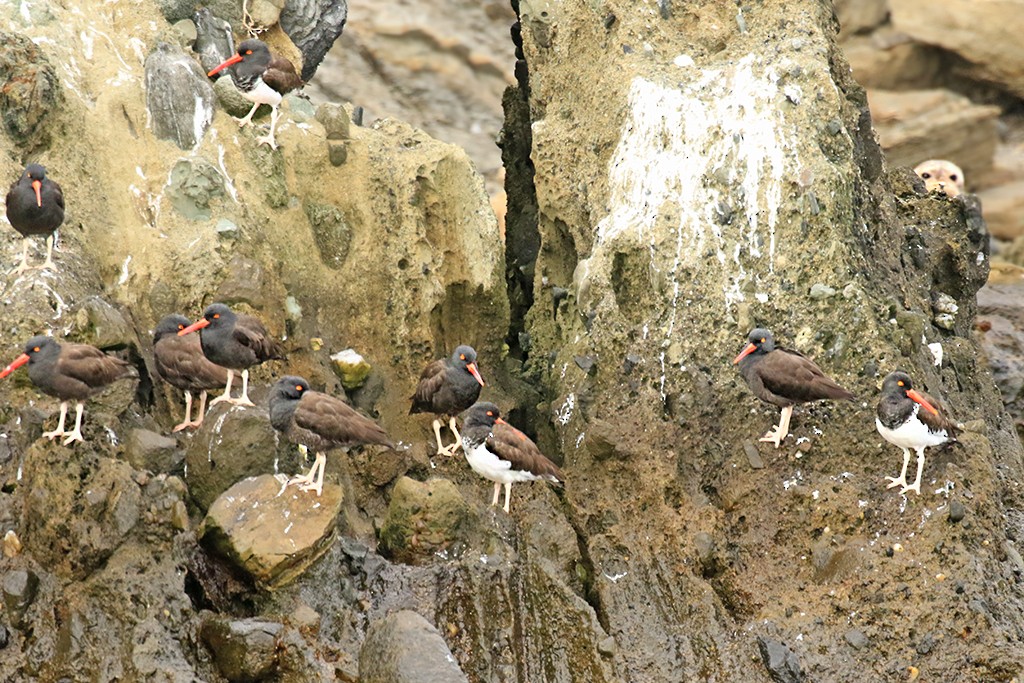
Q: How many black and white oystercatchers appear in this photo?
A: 3